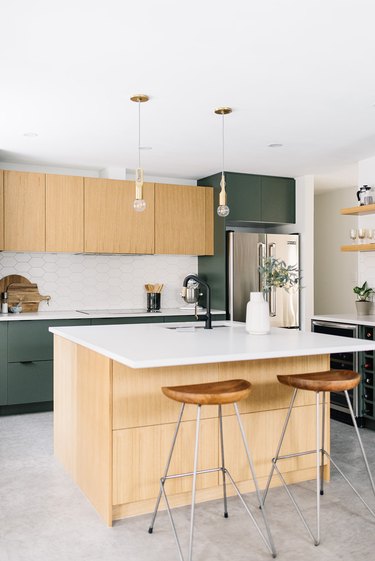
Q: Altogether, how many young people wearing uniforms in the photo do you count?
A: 0